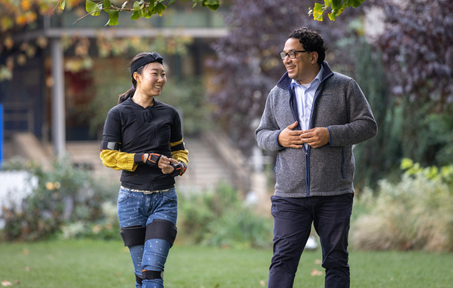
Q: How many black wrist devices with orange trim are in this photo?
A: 2